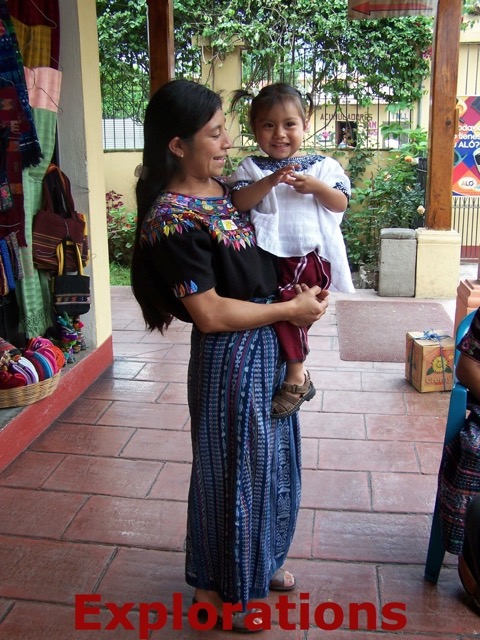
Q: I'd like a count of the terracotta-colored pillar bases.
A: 1